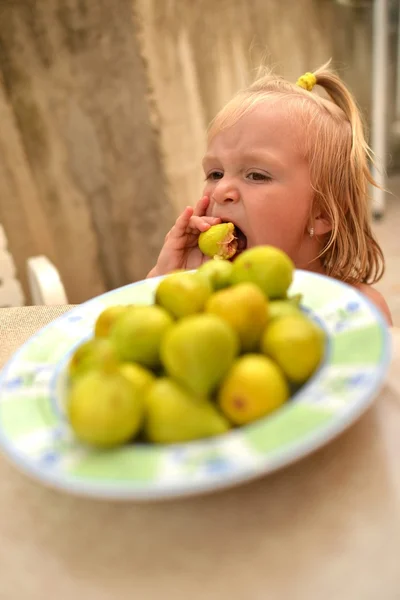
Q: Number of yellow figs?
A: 15